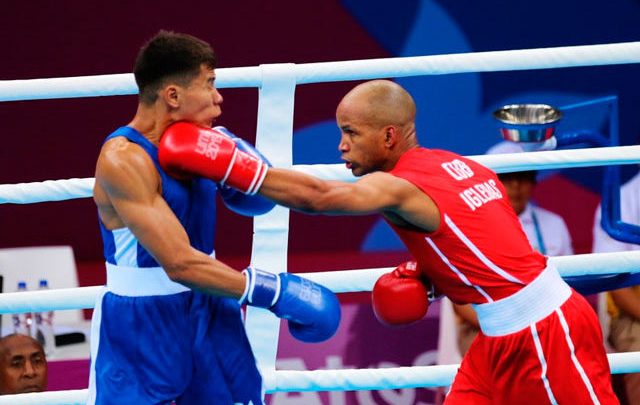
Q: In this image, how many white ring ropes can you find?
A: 4